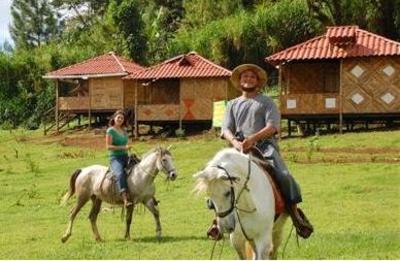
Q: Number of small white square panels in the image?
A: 6